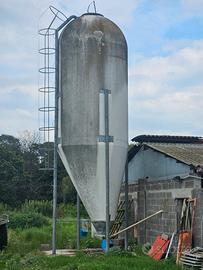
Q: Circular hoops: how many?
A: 9